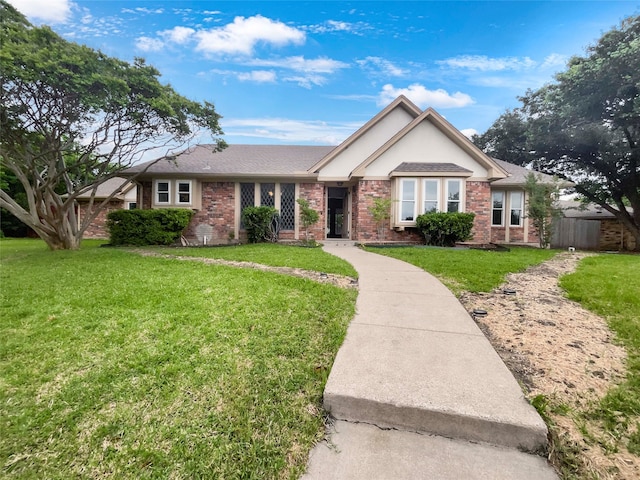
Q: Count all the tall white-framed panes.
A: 5